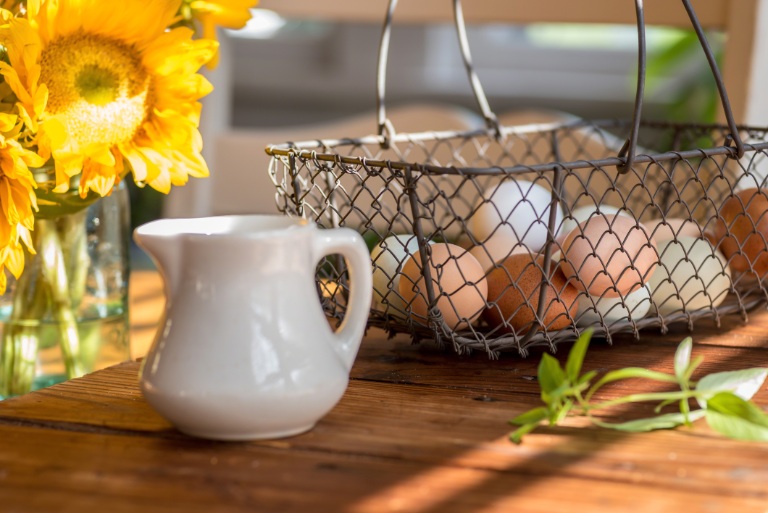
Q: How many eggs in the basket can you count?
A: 11